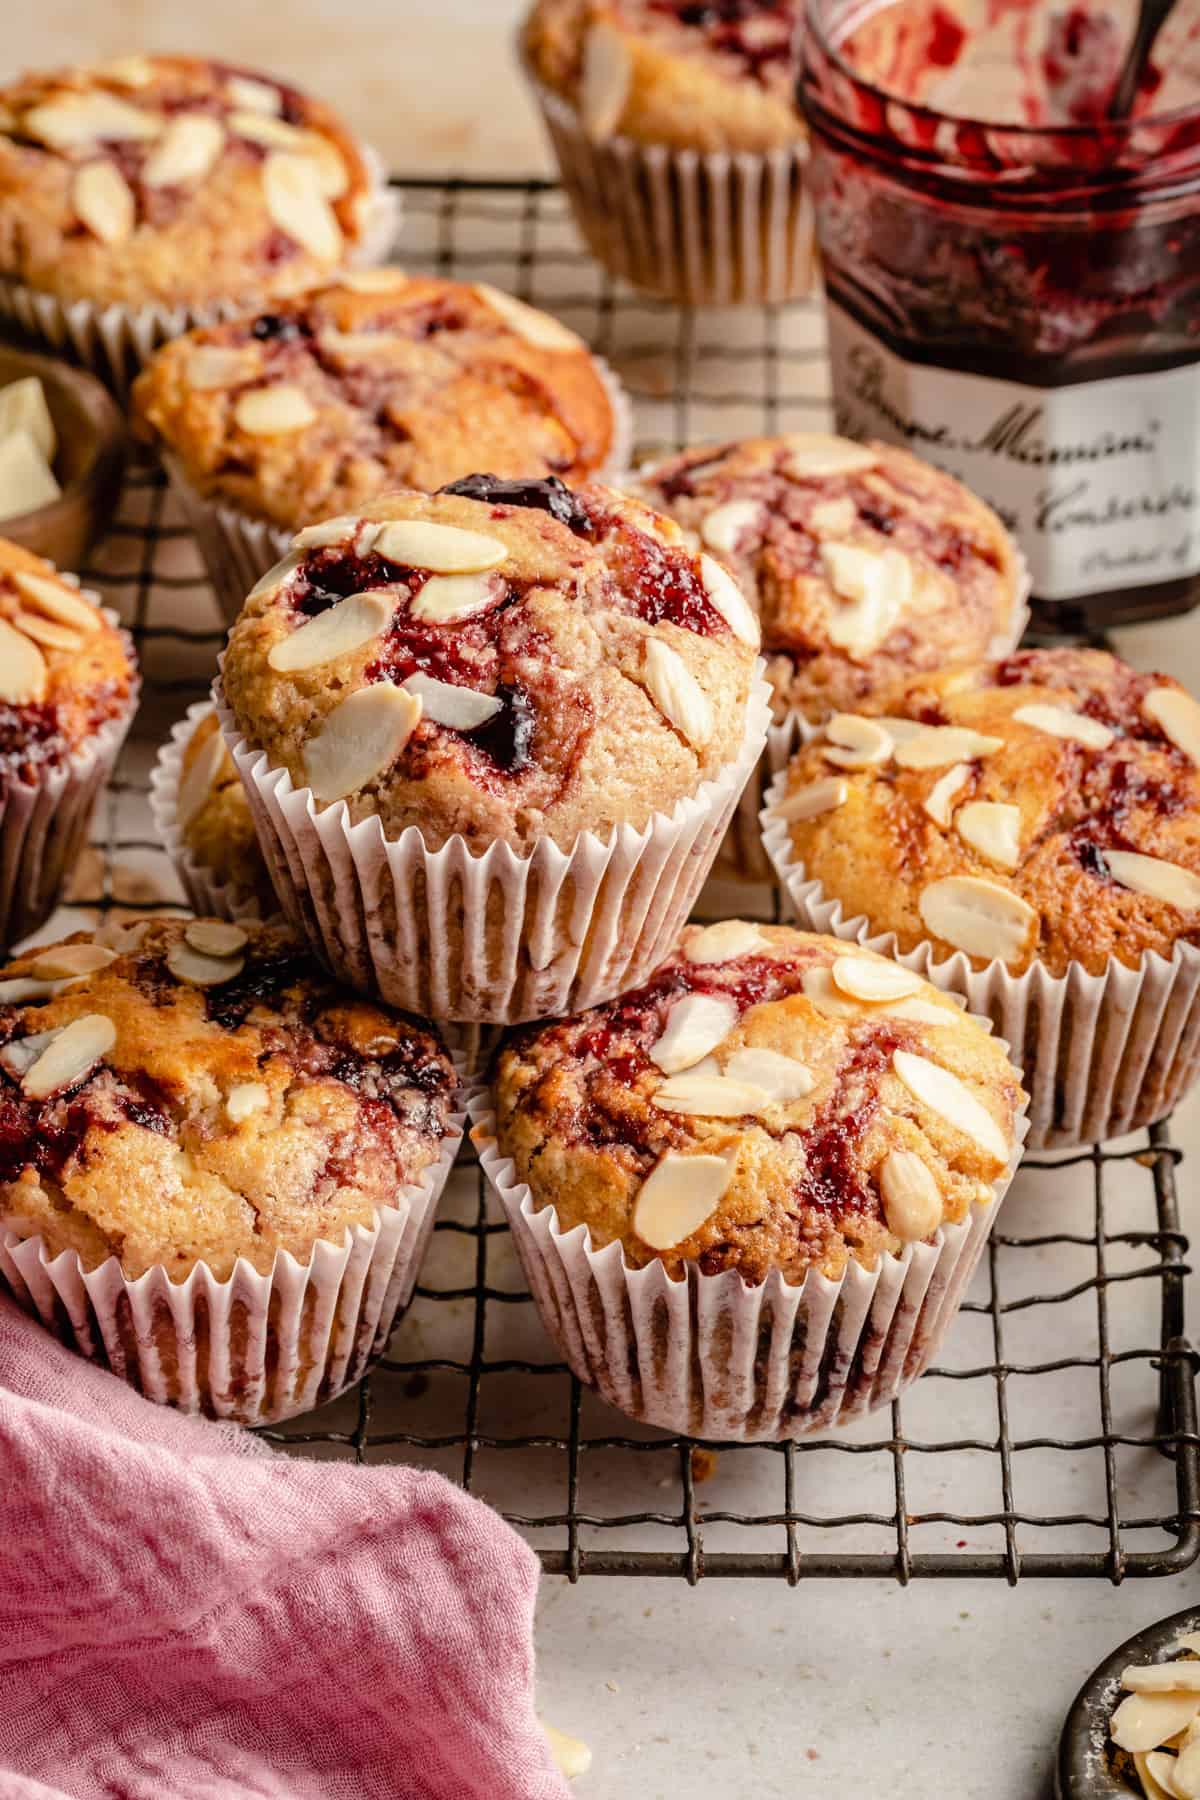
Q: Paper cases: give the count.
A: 10